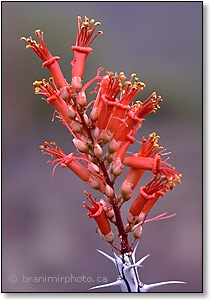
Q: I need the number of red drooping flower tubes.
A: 13